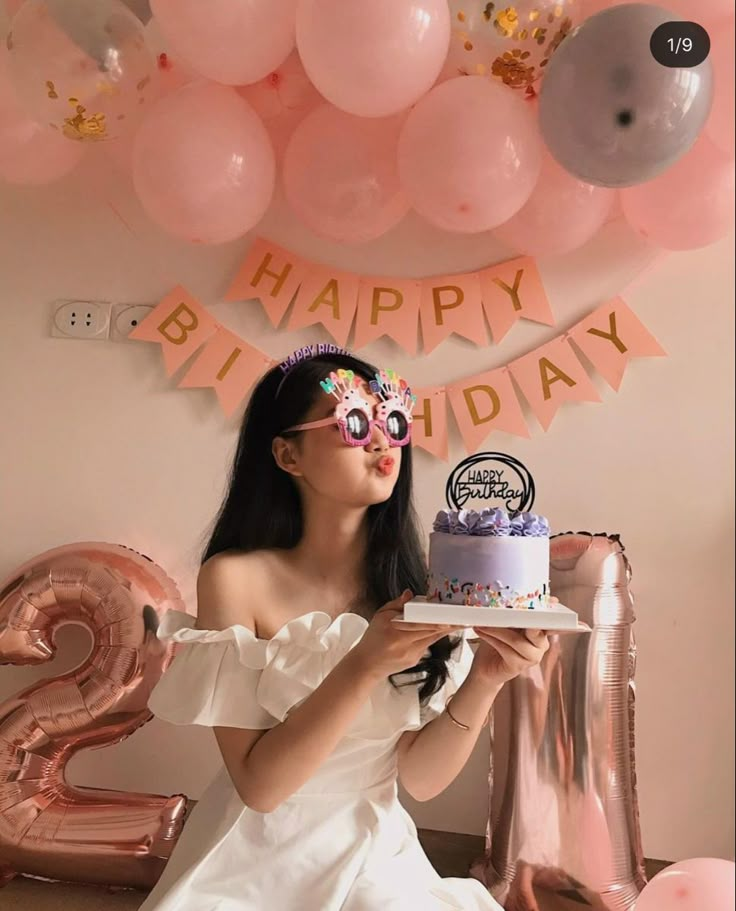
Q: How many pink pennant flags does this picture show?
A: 11